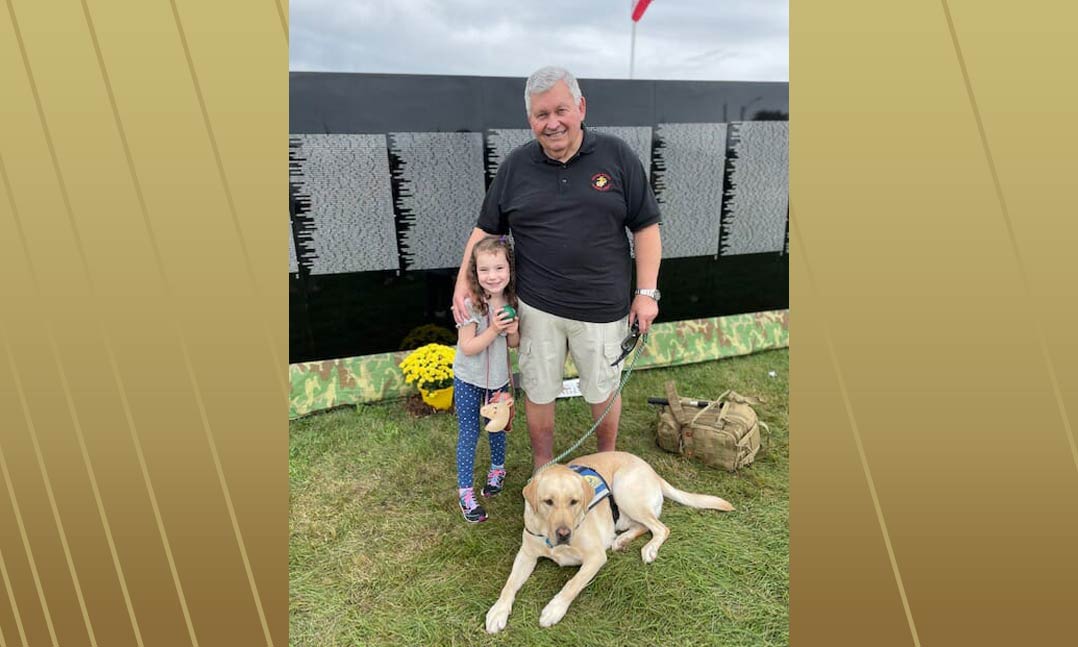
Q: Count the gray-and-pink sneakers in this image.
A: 2